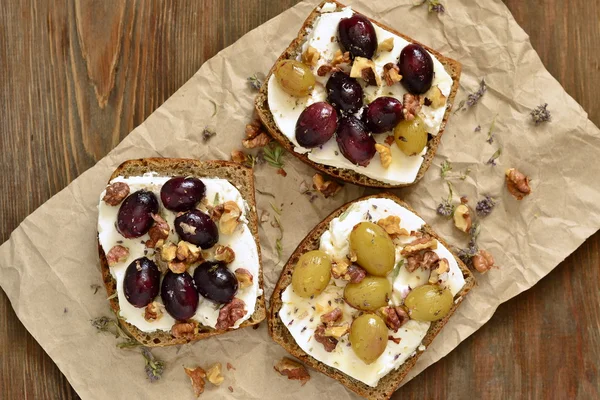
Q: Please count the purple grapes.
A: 12